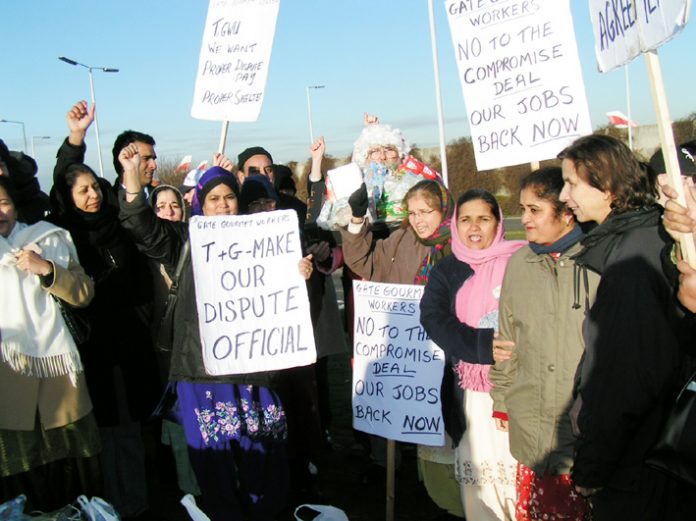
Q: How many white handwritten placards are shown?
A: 5